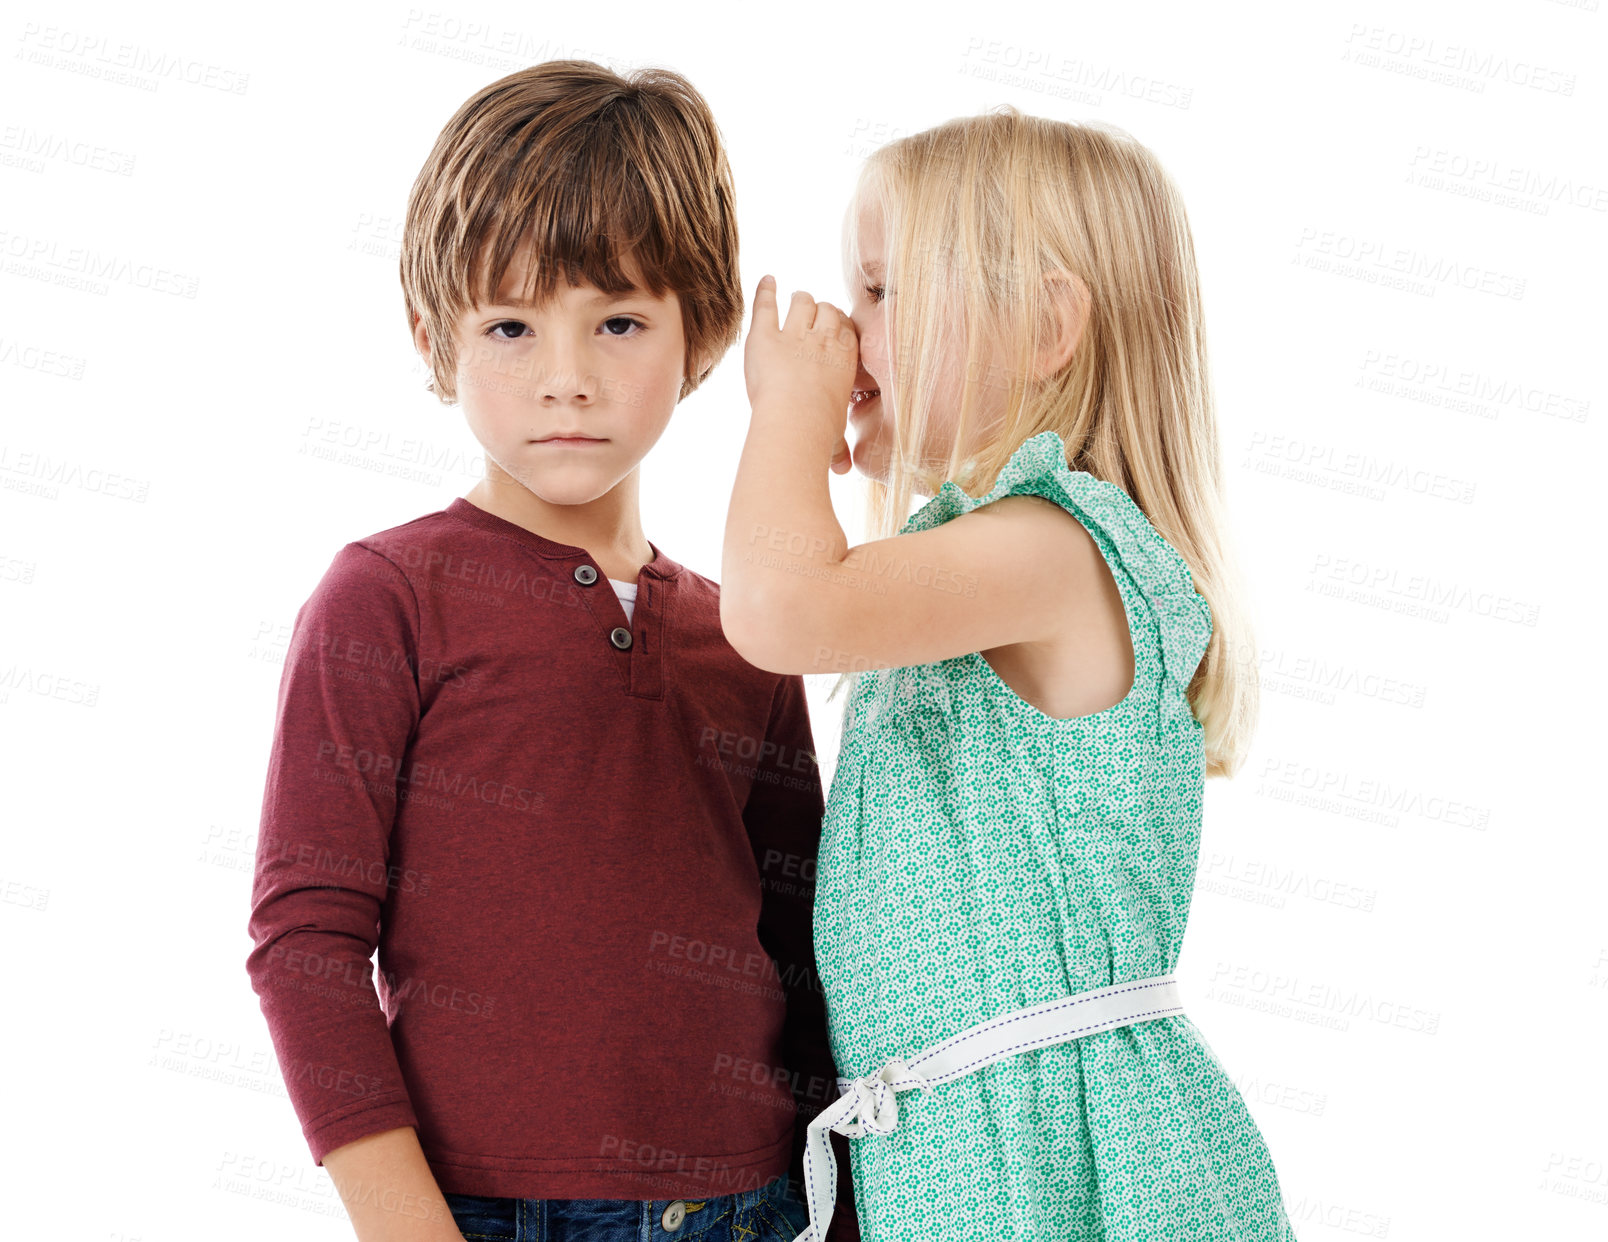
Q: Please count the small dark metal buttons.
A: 2